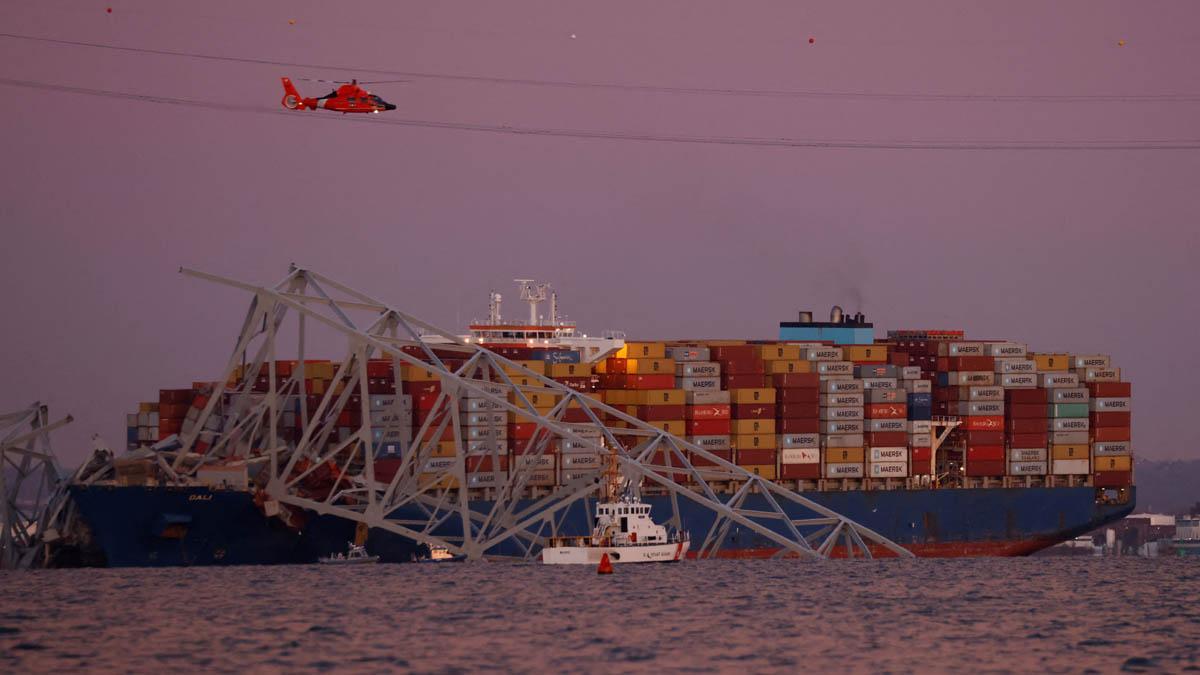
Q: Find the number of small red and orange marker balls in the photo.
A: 4